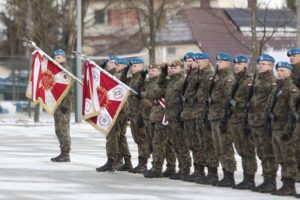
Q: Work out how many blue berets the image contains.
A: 11